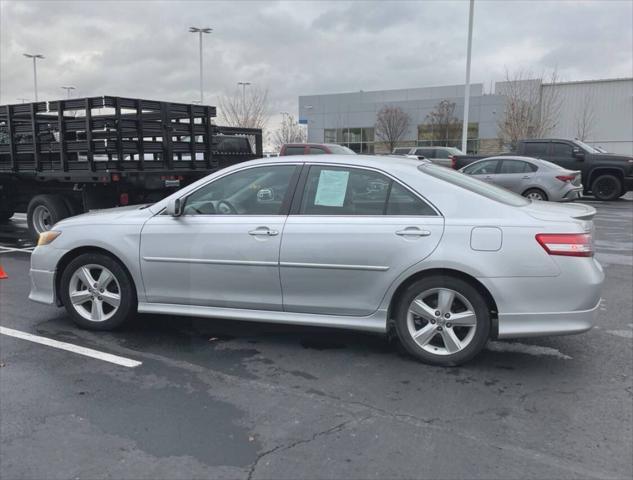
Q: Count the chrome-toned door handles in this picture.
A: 2